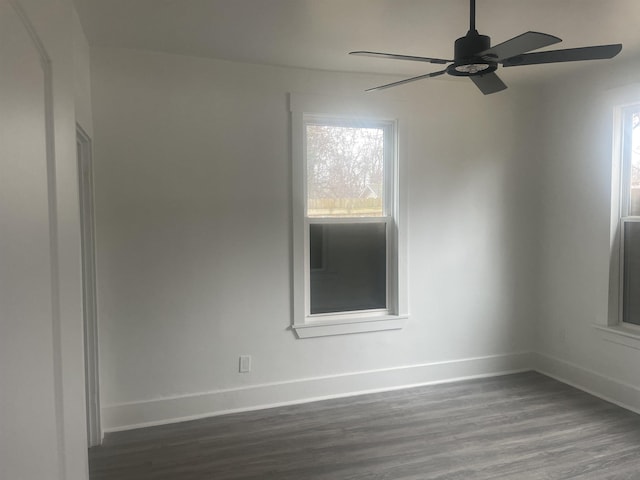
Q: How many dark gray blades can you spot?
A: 5